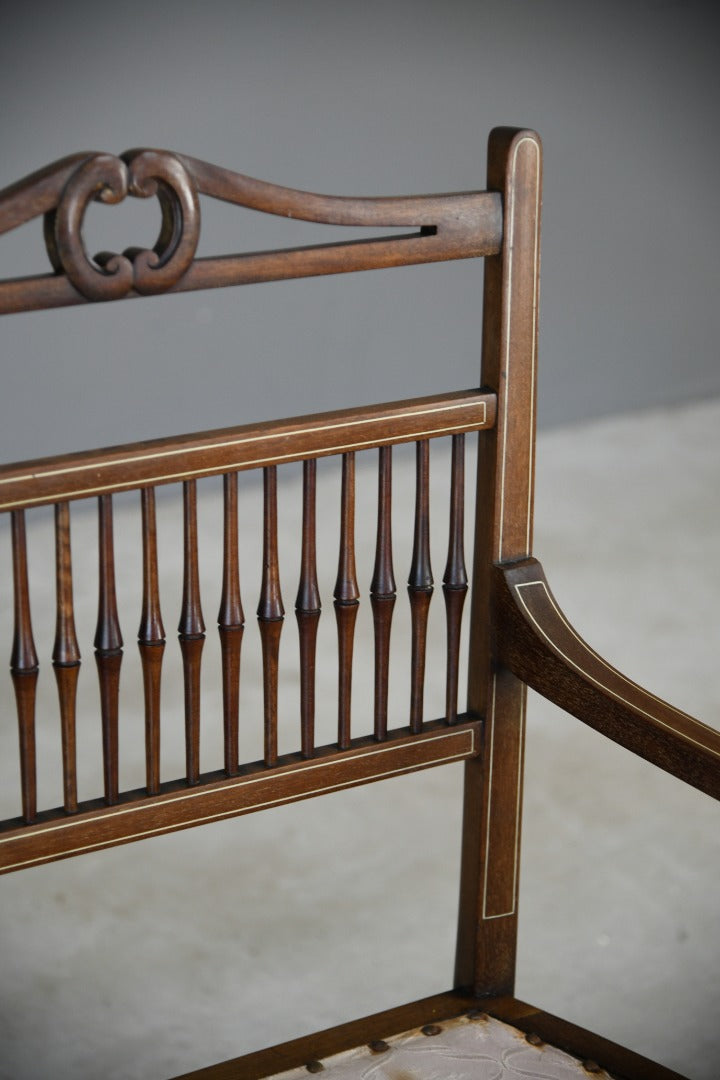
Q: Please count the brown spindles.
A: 12